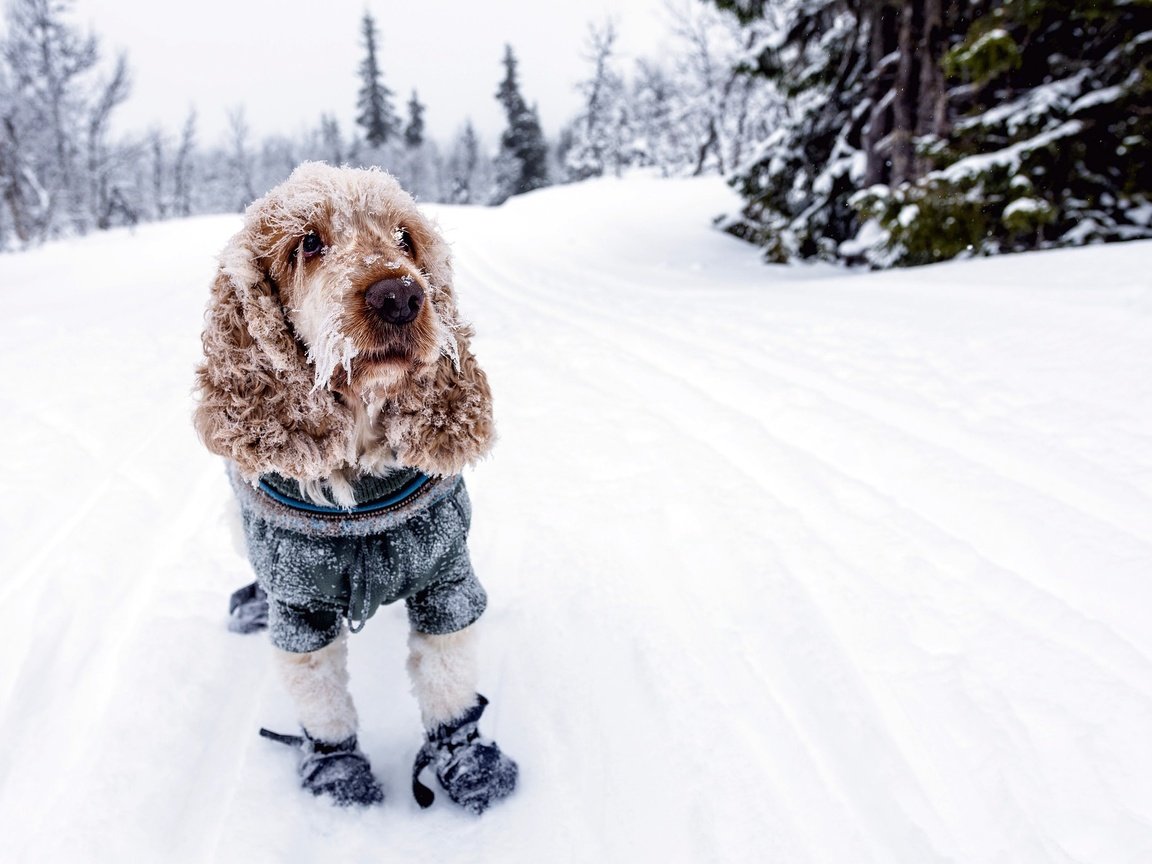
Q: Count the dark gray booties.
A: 3